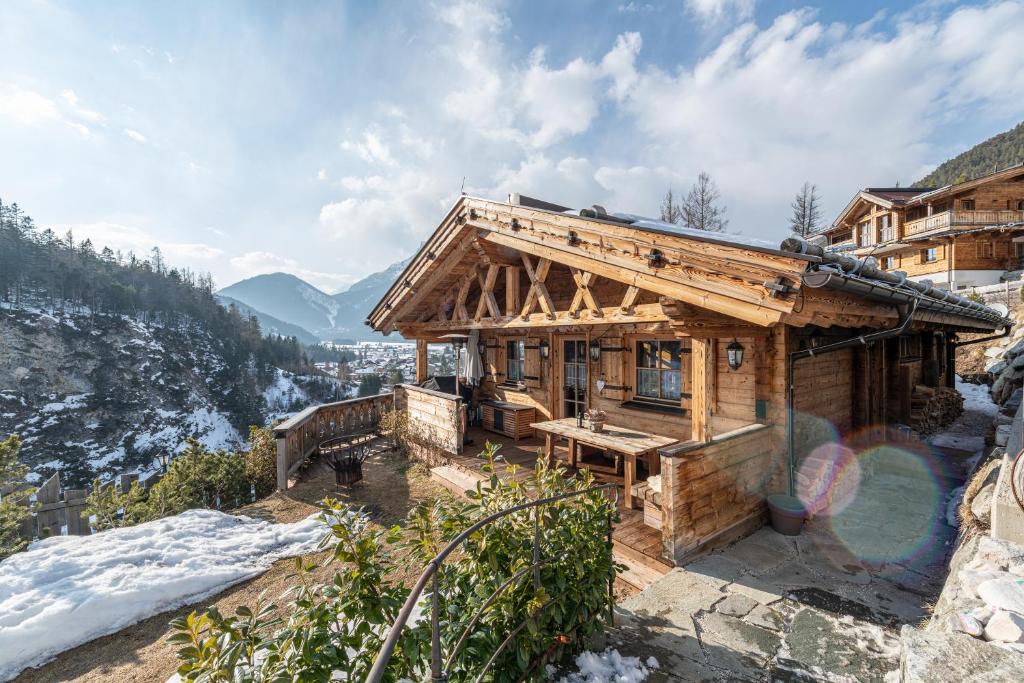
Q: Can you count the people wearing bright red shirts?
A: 0